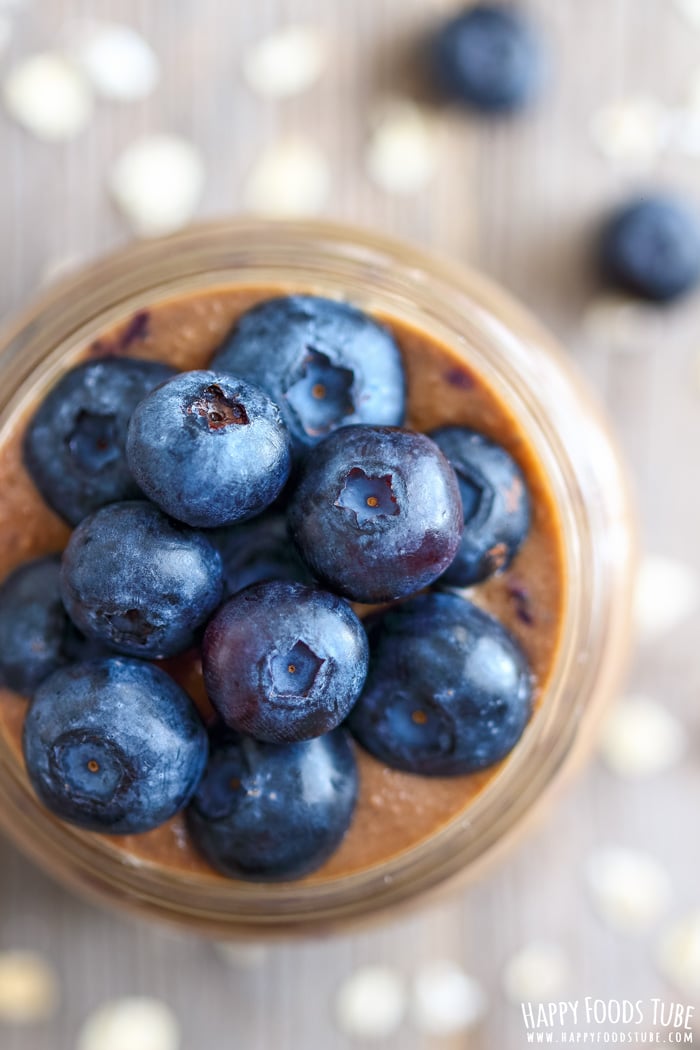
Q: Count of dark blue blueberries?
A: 14